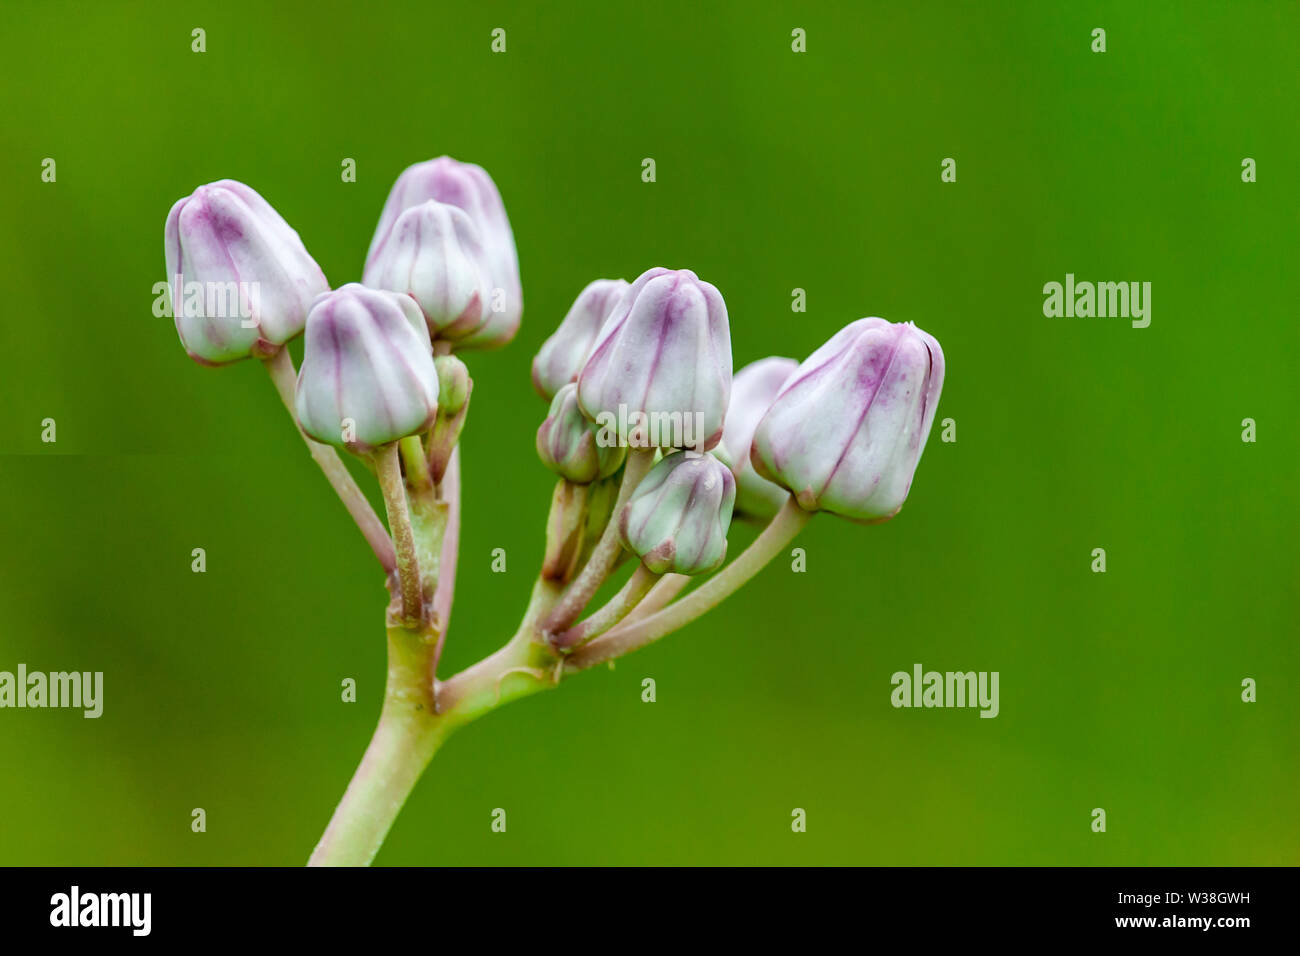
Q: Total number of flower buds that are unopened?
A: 11